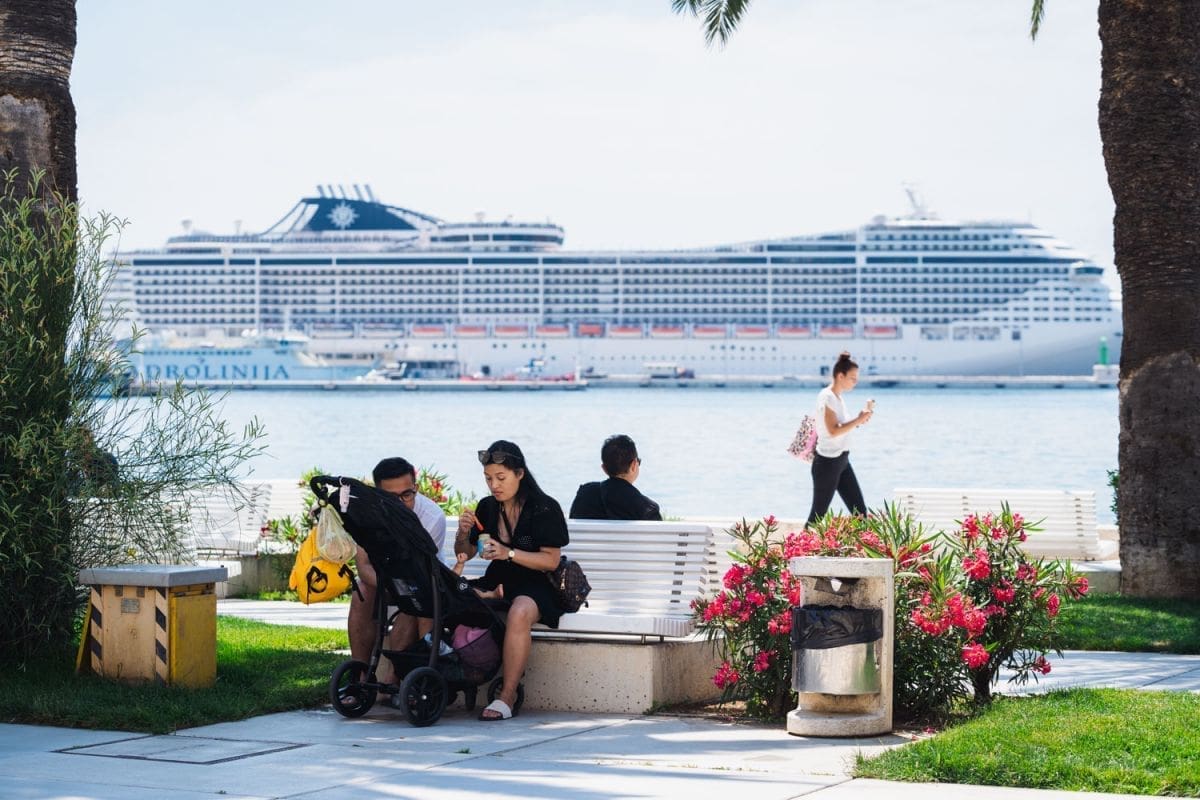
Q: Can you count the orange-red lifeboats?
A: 12